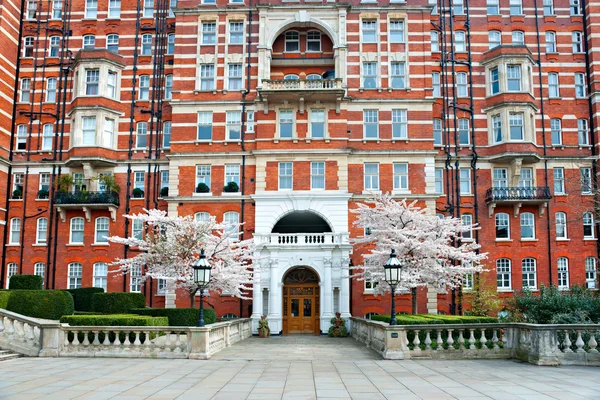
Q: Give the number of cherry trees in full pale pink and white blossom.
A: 2